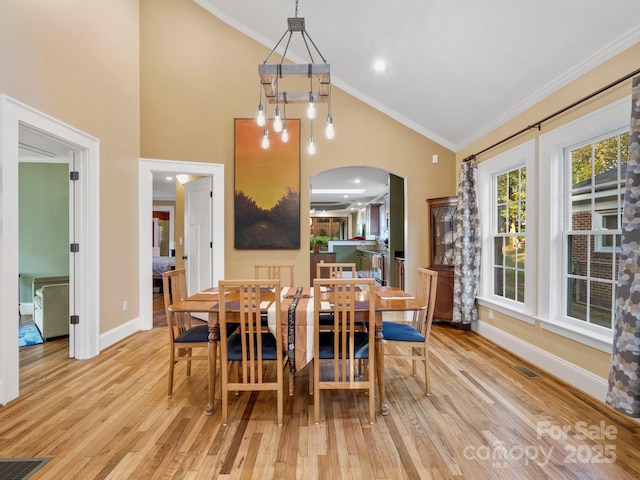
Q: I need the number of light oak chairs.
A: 6